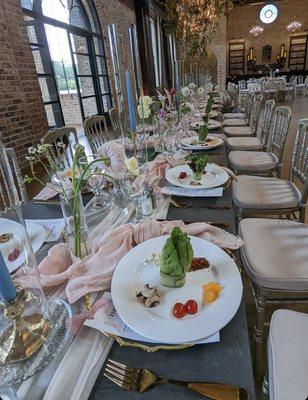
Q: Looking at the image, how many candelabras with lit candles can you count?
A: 2